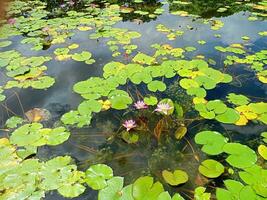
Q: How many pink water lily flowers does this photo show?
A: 3